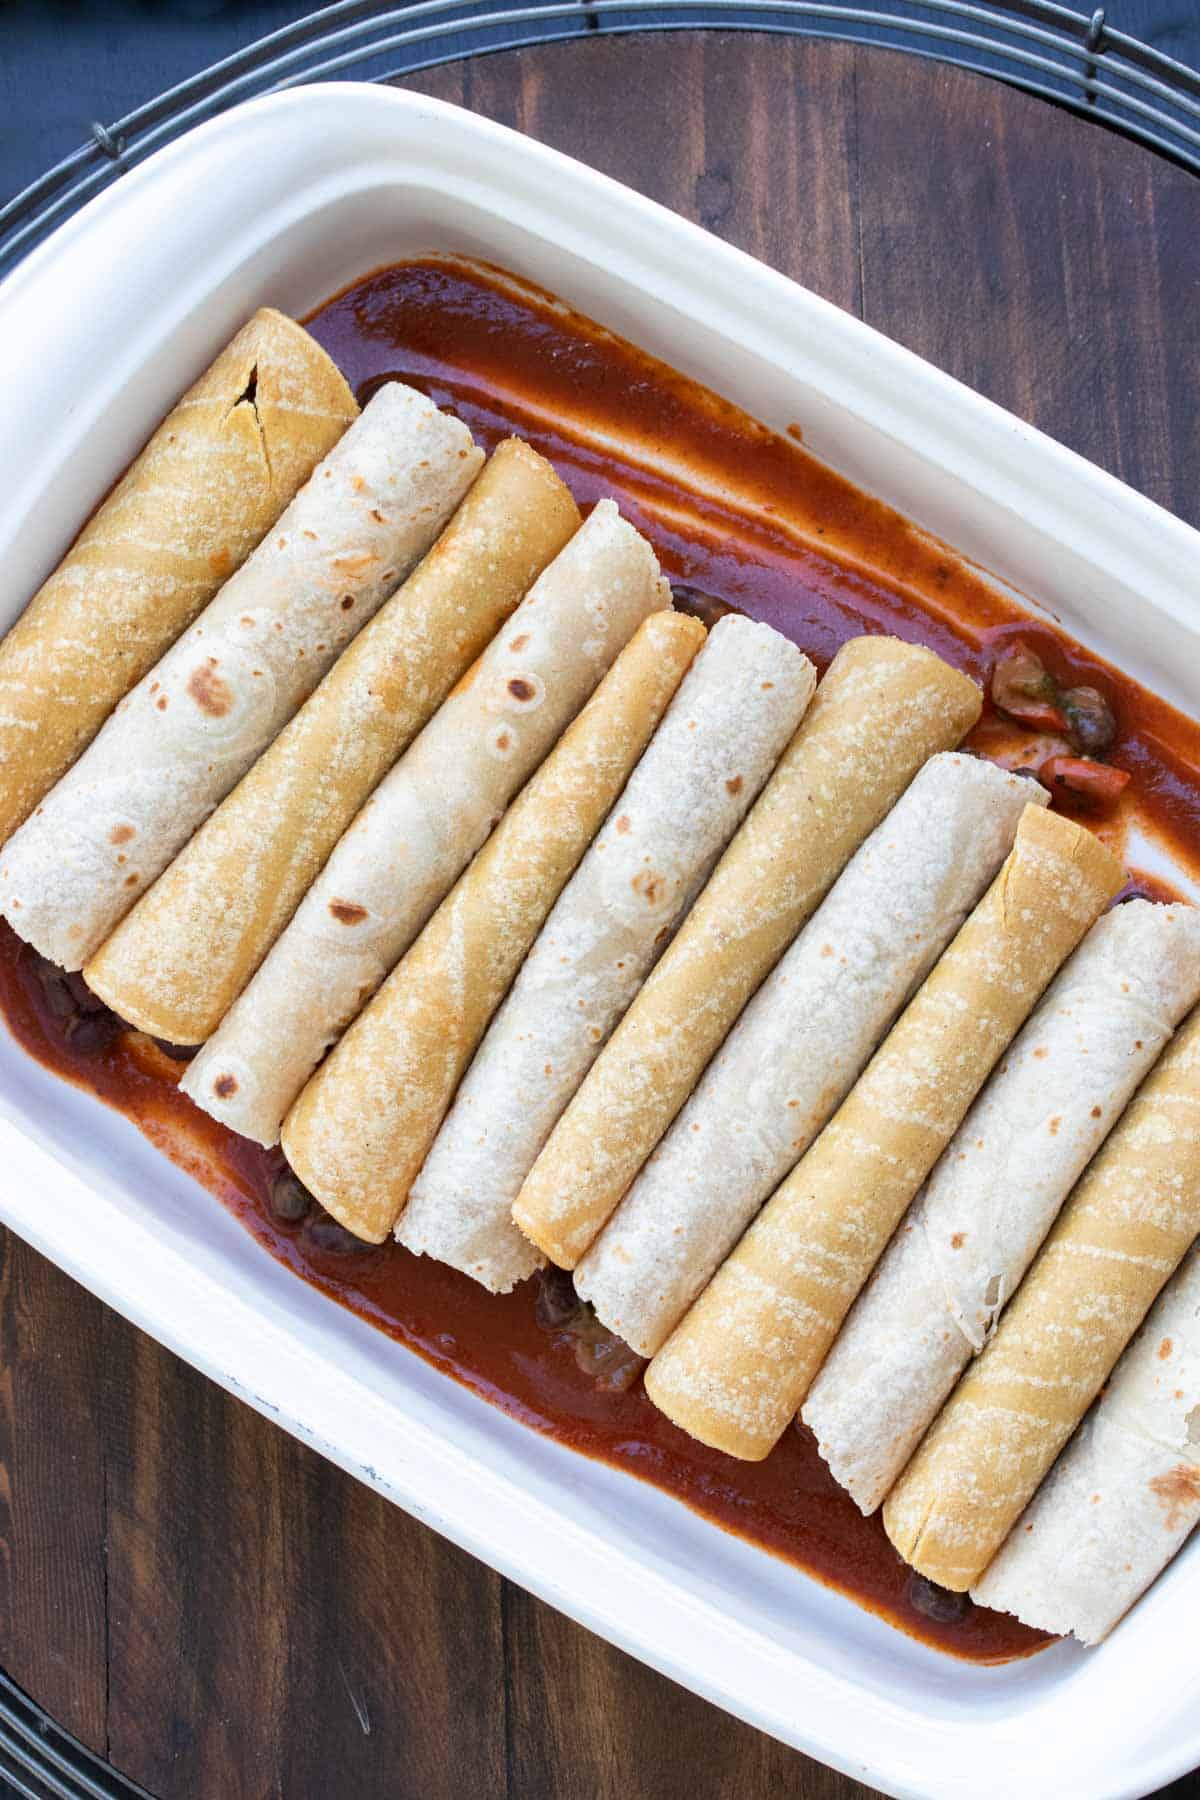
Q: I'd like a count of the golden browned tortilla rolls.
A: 6